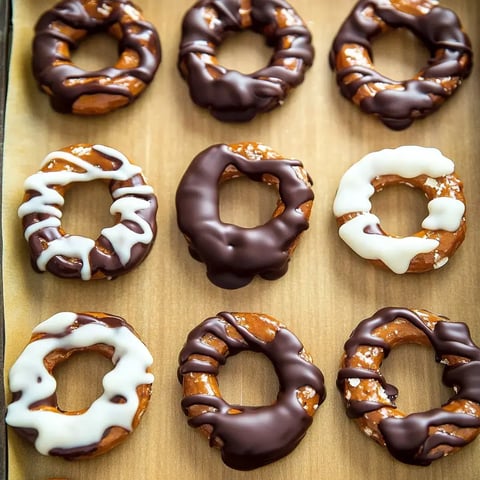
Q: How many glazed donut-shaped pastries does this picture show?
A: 9